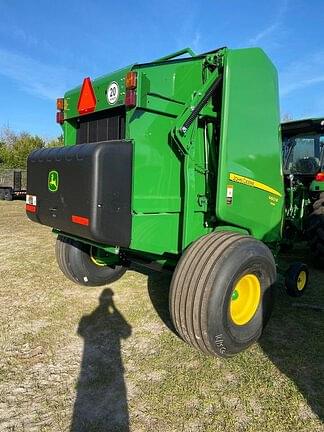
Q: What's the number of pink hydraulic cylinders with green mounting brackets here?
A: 0